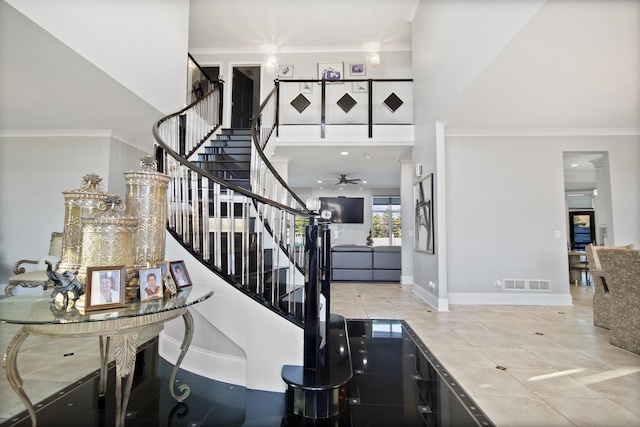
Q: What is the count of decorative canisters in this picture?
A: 3